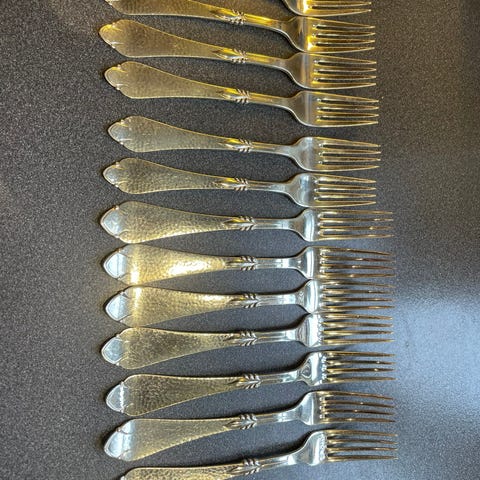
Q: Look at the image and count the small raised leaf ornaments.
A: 12